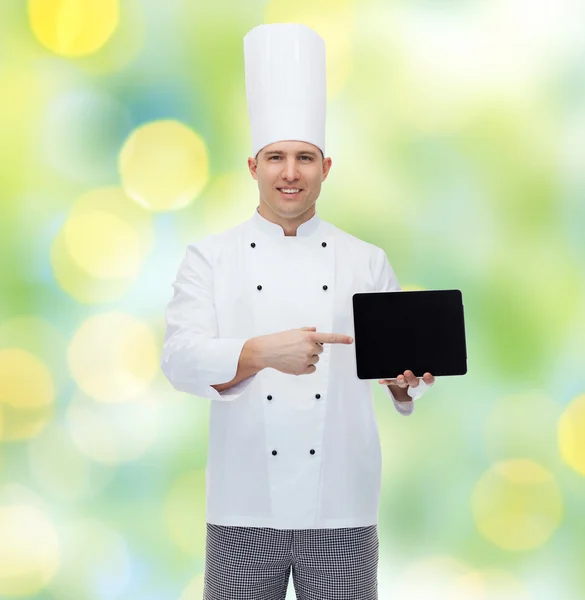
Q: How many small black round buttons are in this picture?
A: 8